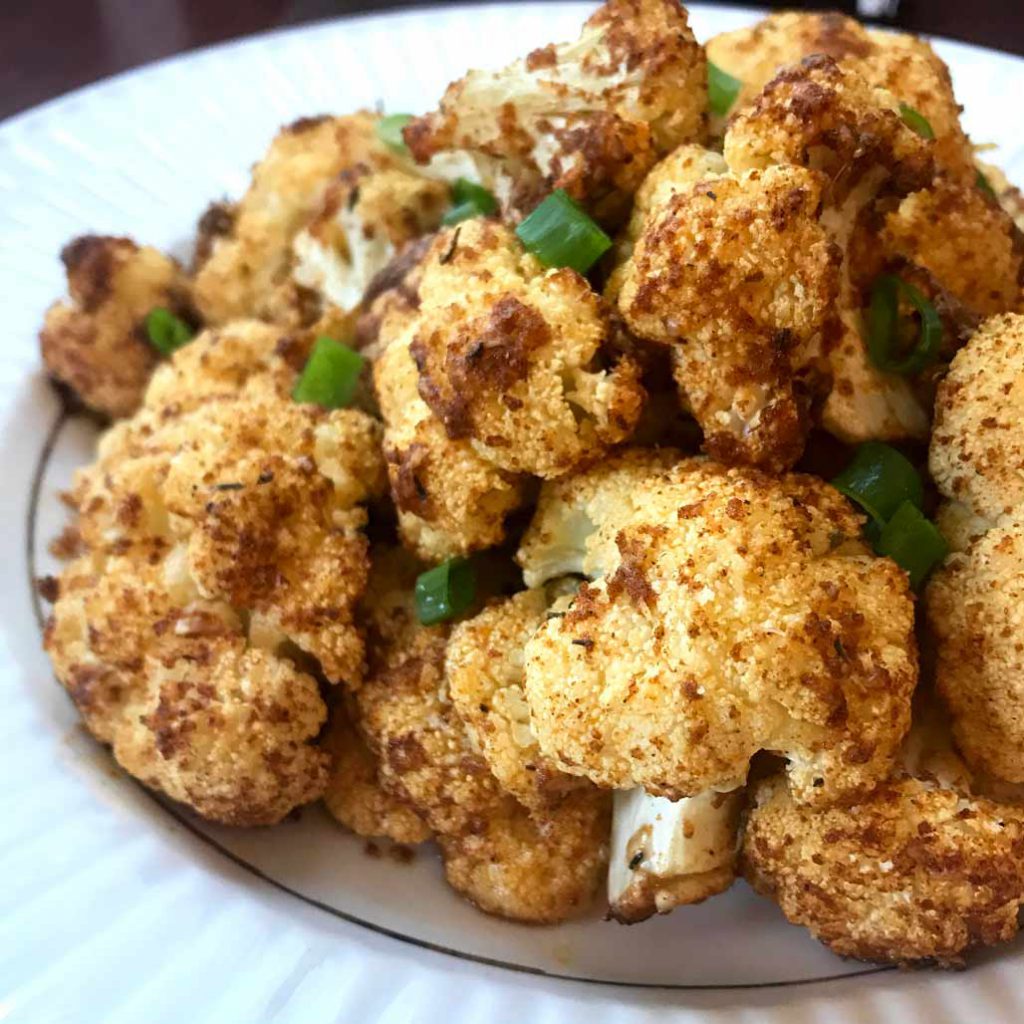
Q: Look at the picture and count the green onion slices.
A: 12